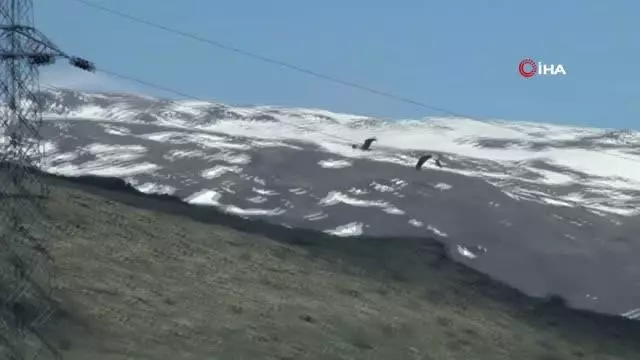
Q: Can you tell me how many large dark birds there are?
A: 2